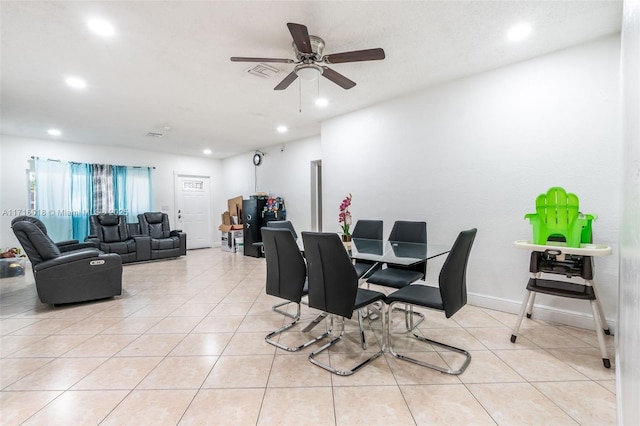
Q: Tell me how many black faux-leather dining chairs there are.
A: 6